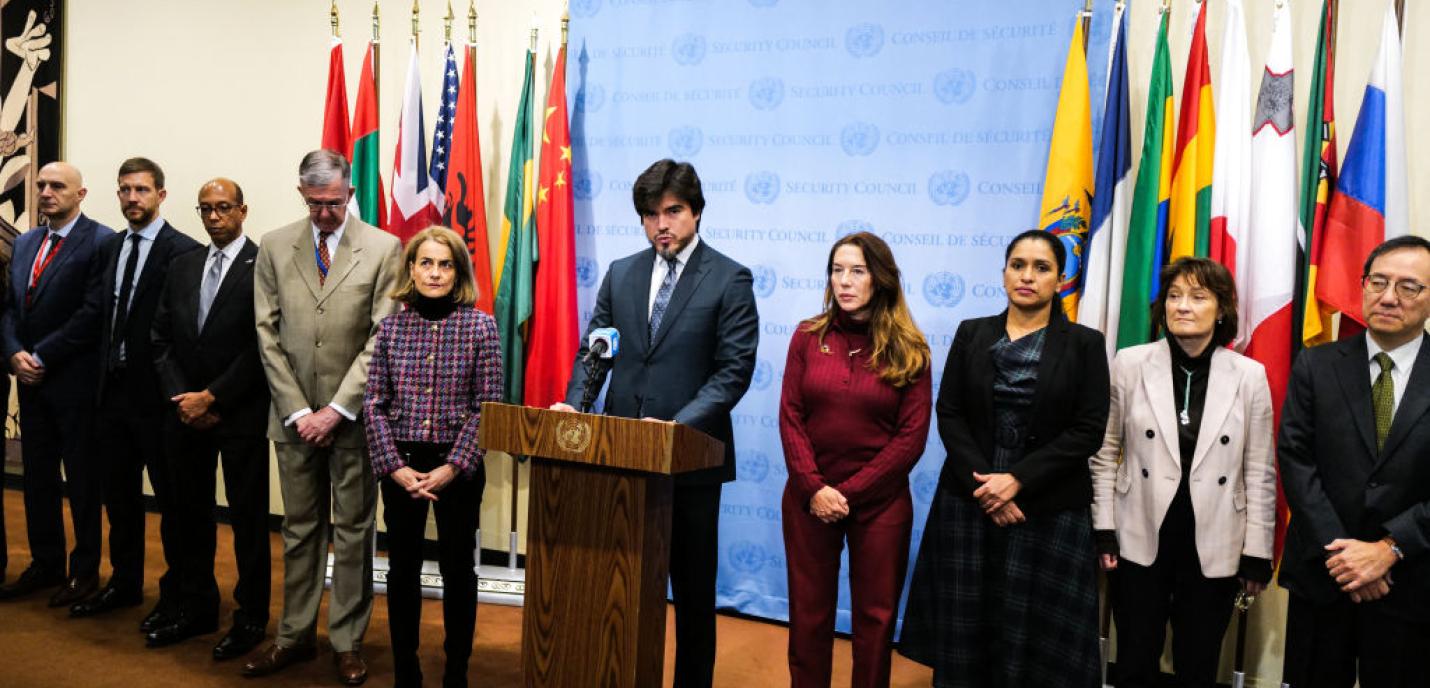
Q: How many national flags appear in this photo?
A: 15